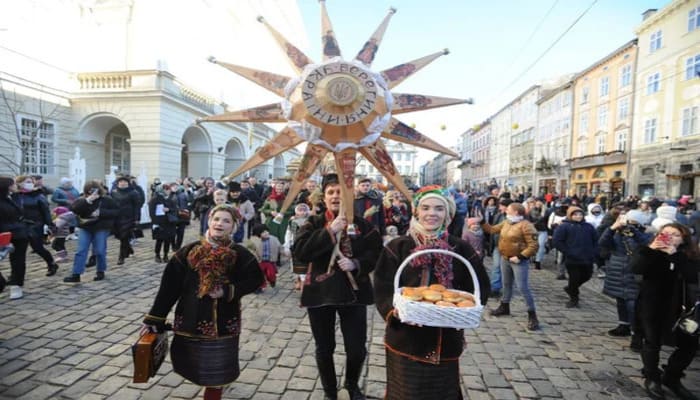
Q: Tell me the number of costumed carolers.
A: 3